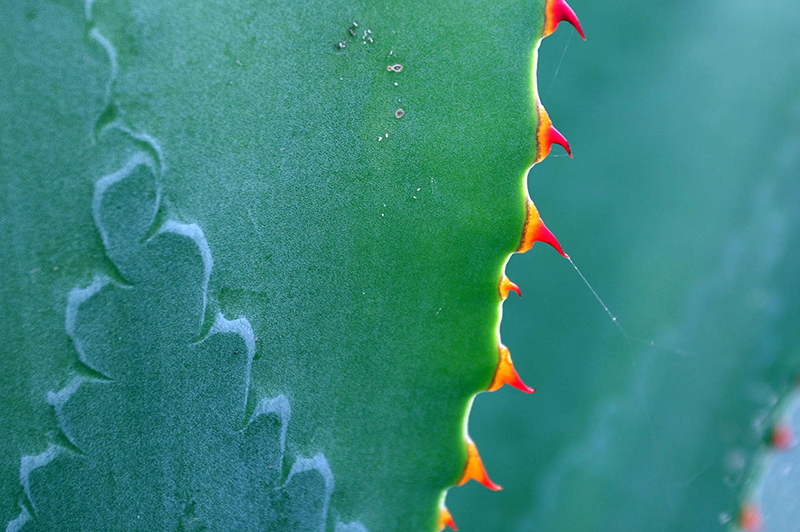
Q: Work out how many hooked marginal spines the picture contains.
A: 7